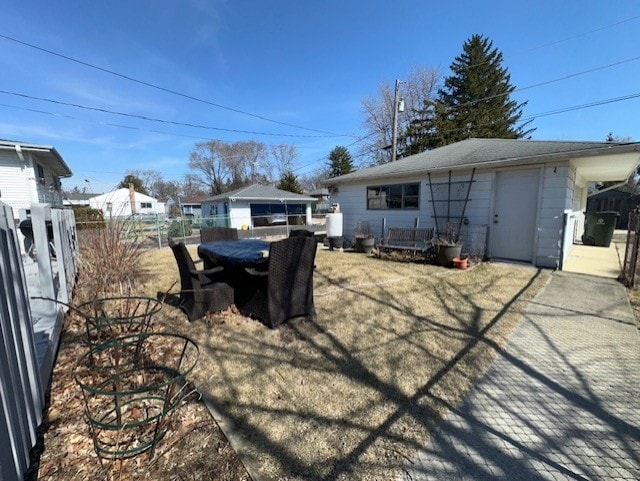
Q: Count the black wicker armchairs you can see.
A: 4